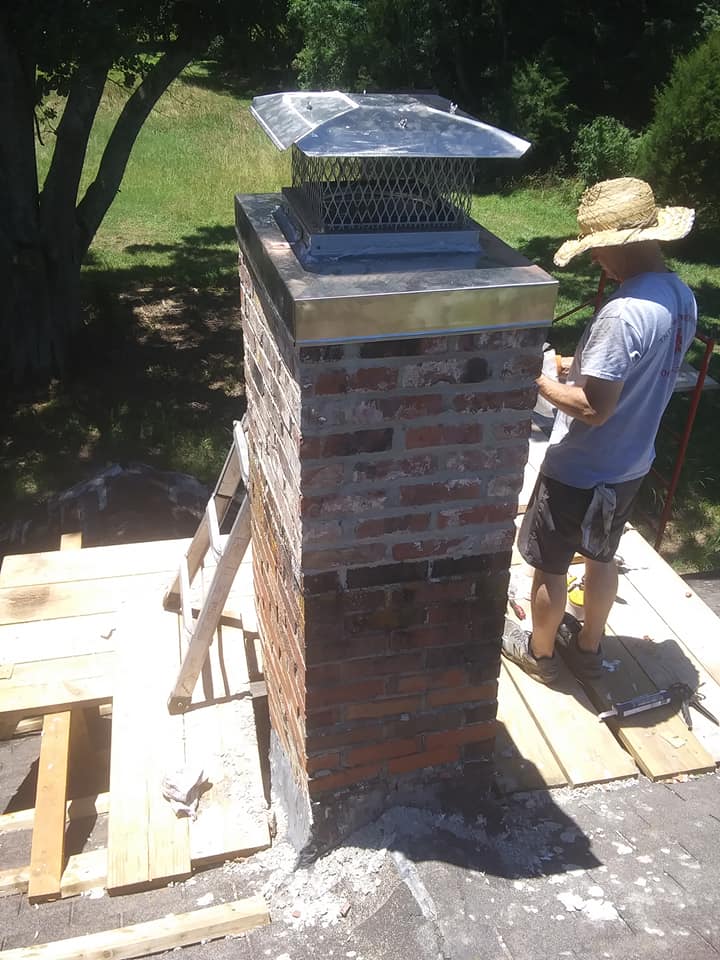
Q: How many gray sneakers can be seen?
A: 2